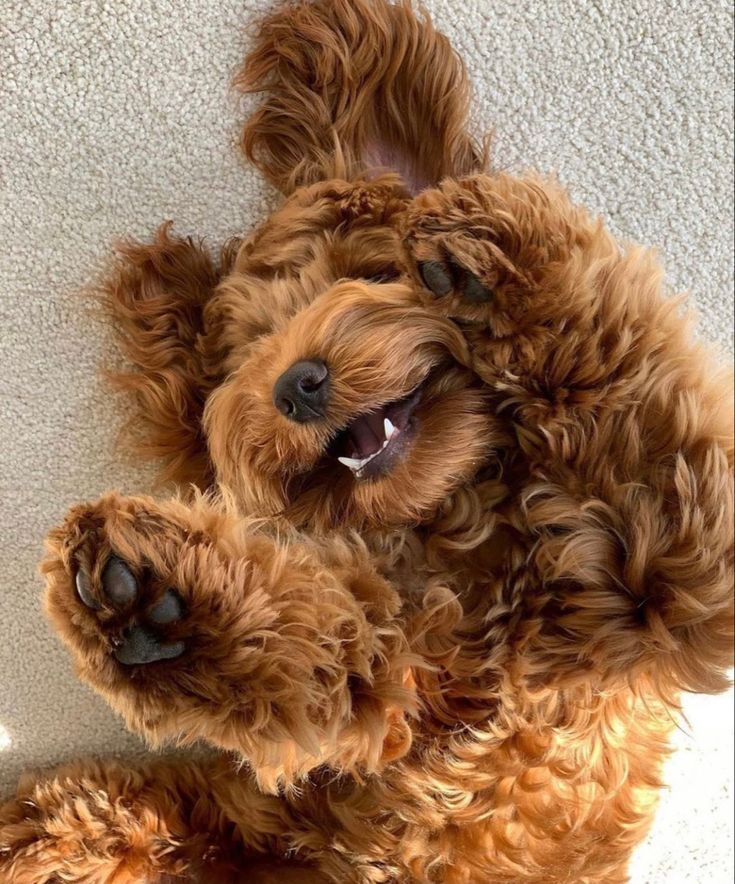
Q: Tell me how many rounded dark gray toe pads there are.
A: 5